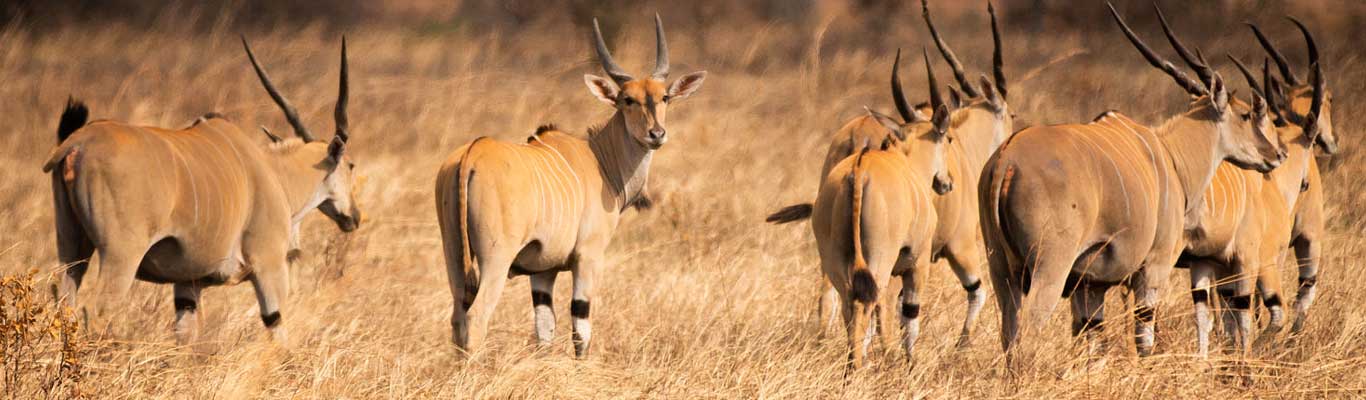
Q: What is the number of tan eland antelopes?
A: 8